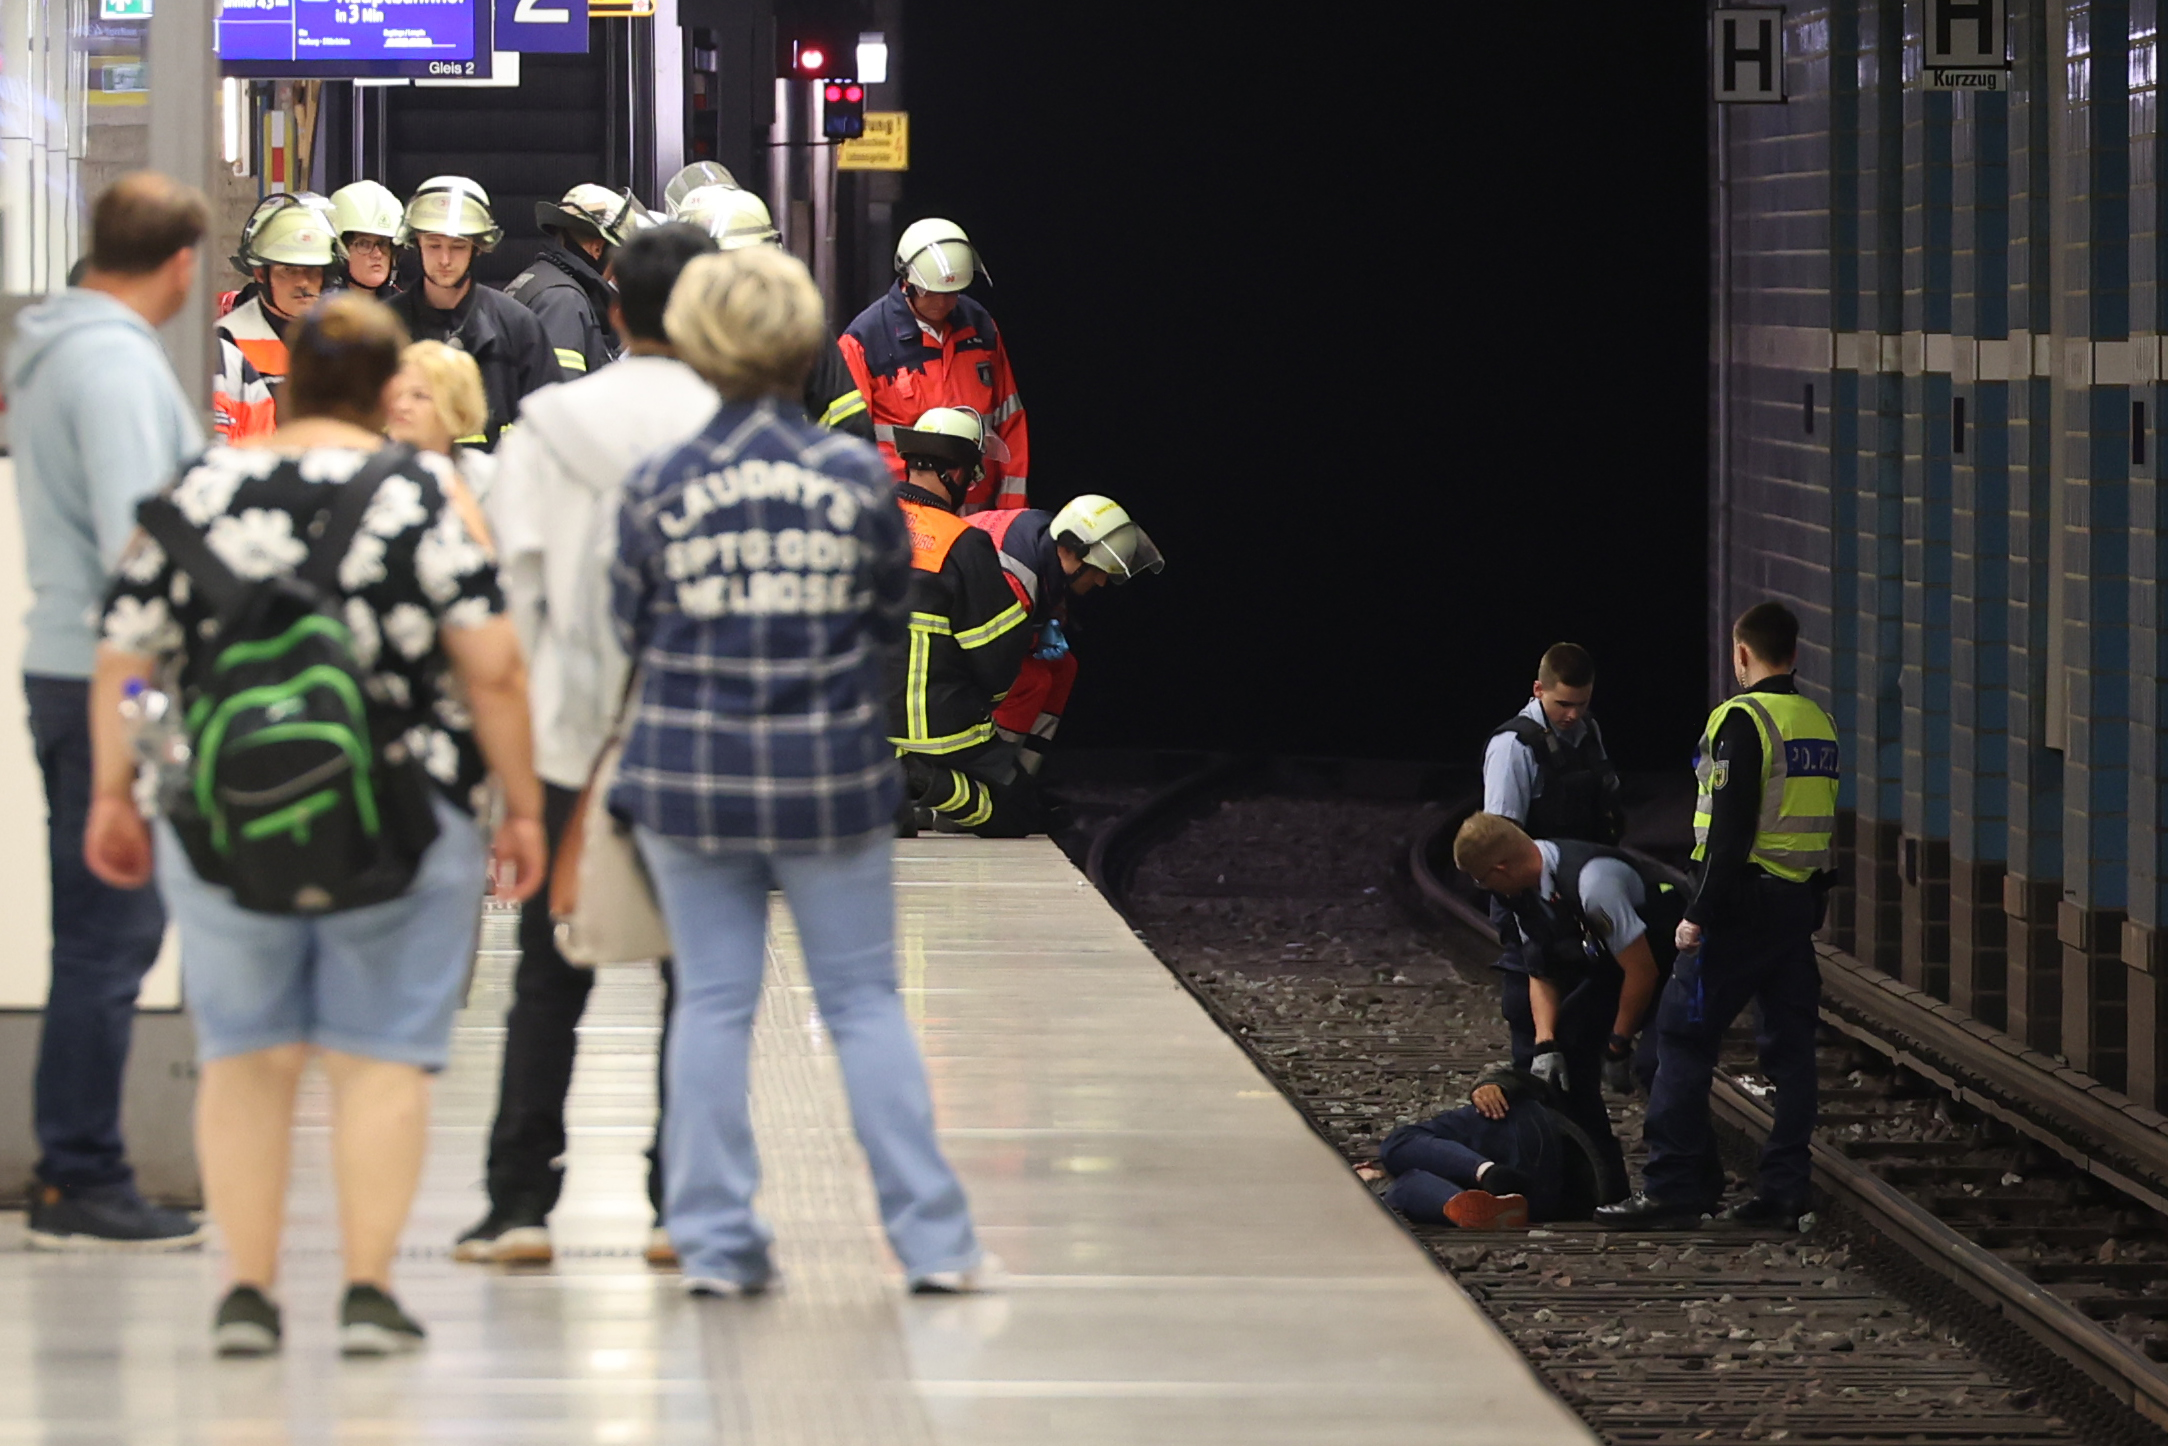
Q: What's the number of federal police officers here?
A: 3